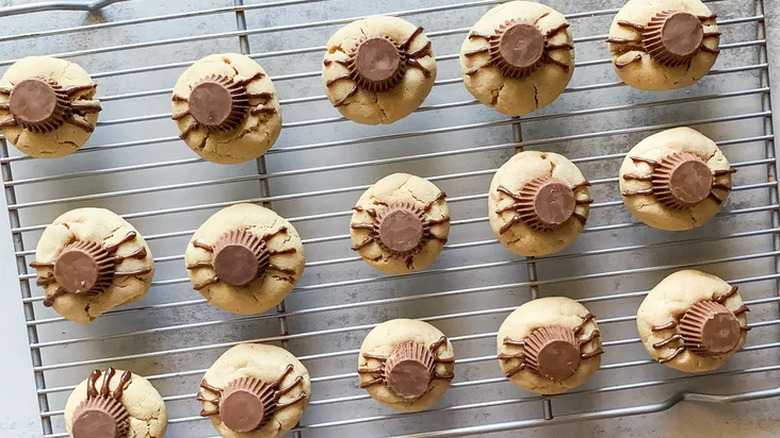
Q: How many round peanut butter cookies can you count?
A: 15